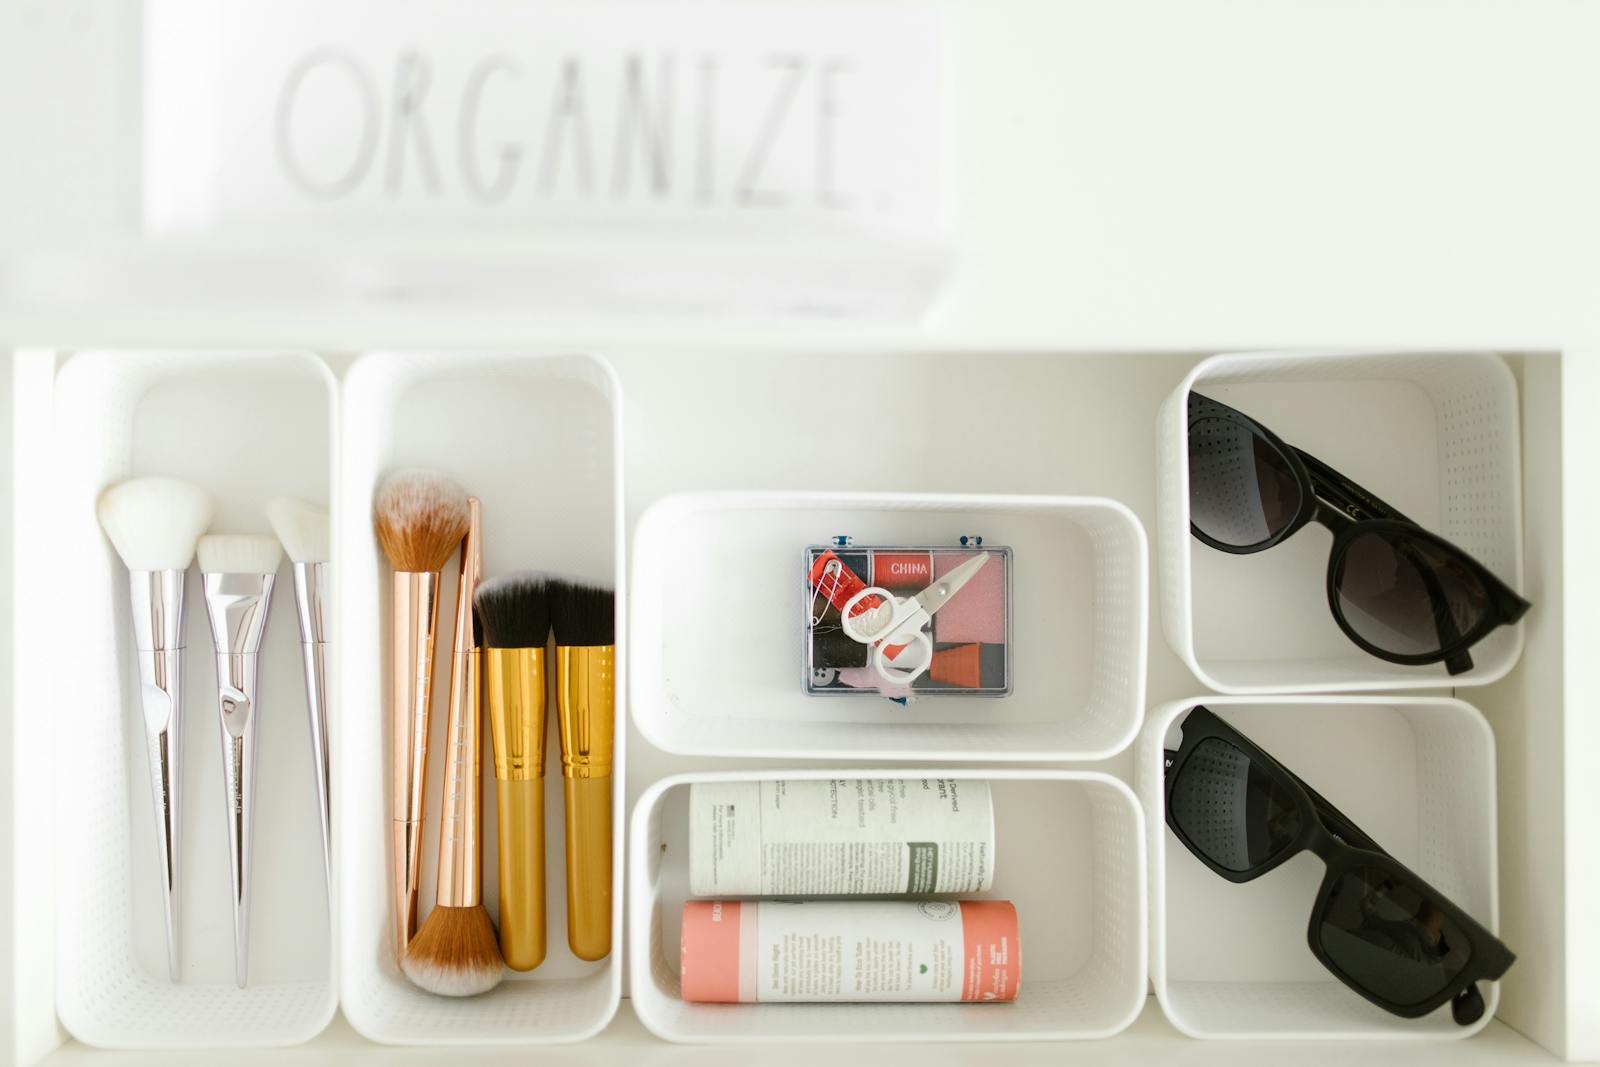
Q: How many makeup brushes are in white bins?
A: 7